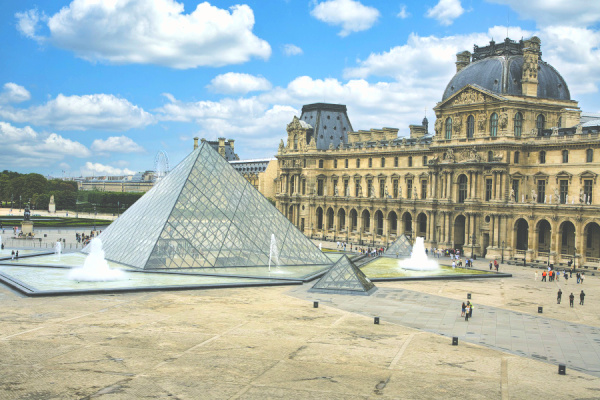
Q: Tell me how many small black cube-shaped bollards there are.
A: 6